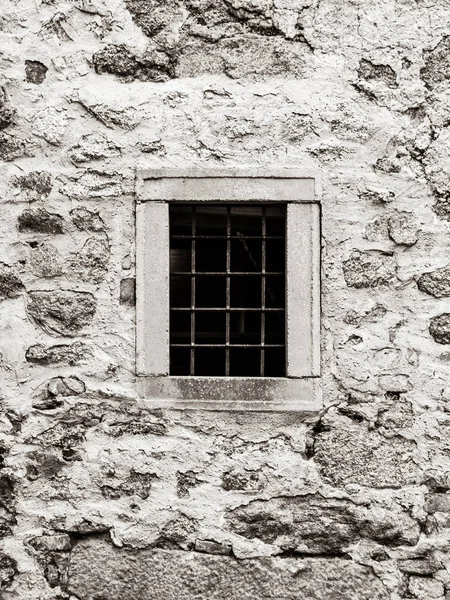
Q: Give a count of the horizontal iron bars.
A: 4